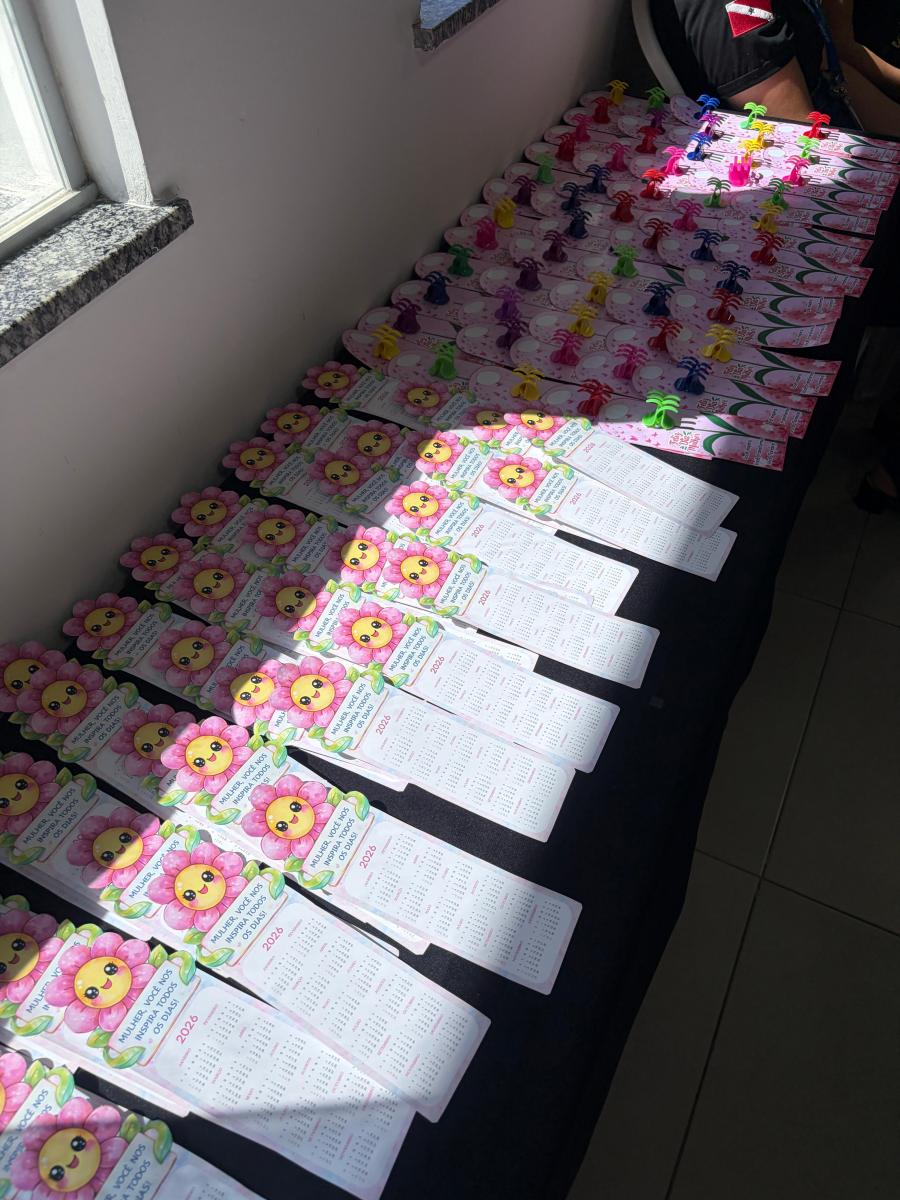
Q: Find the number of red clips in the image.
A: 11